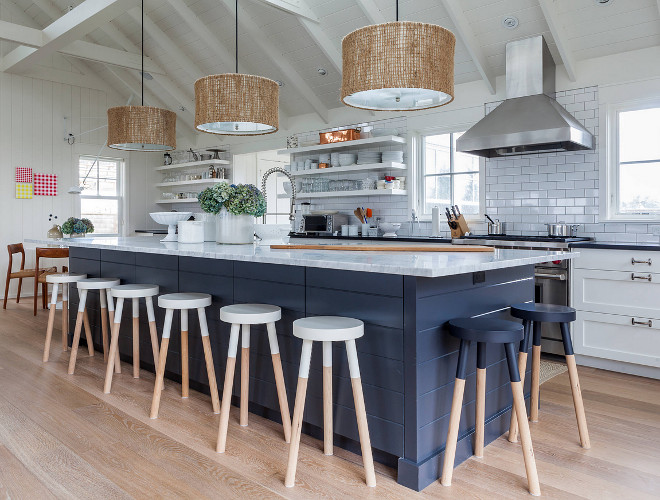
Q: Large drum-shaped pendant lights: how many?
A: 3